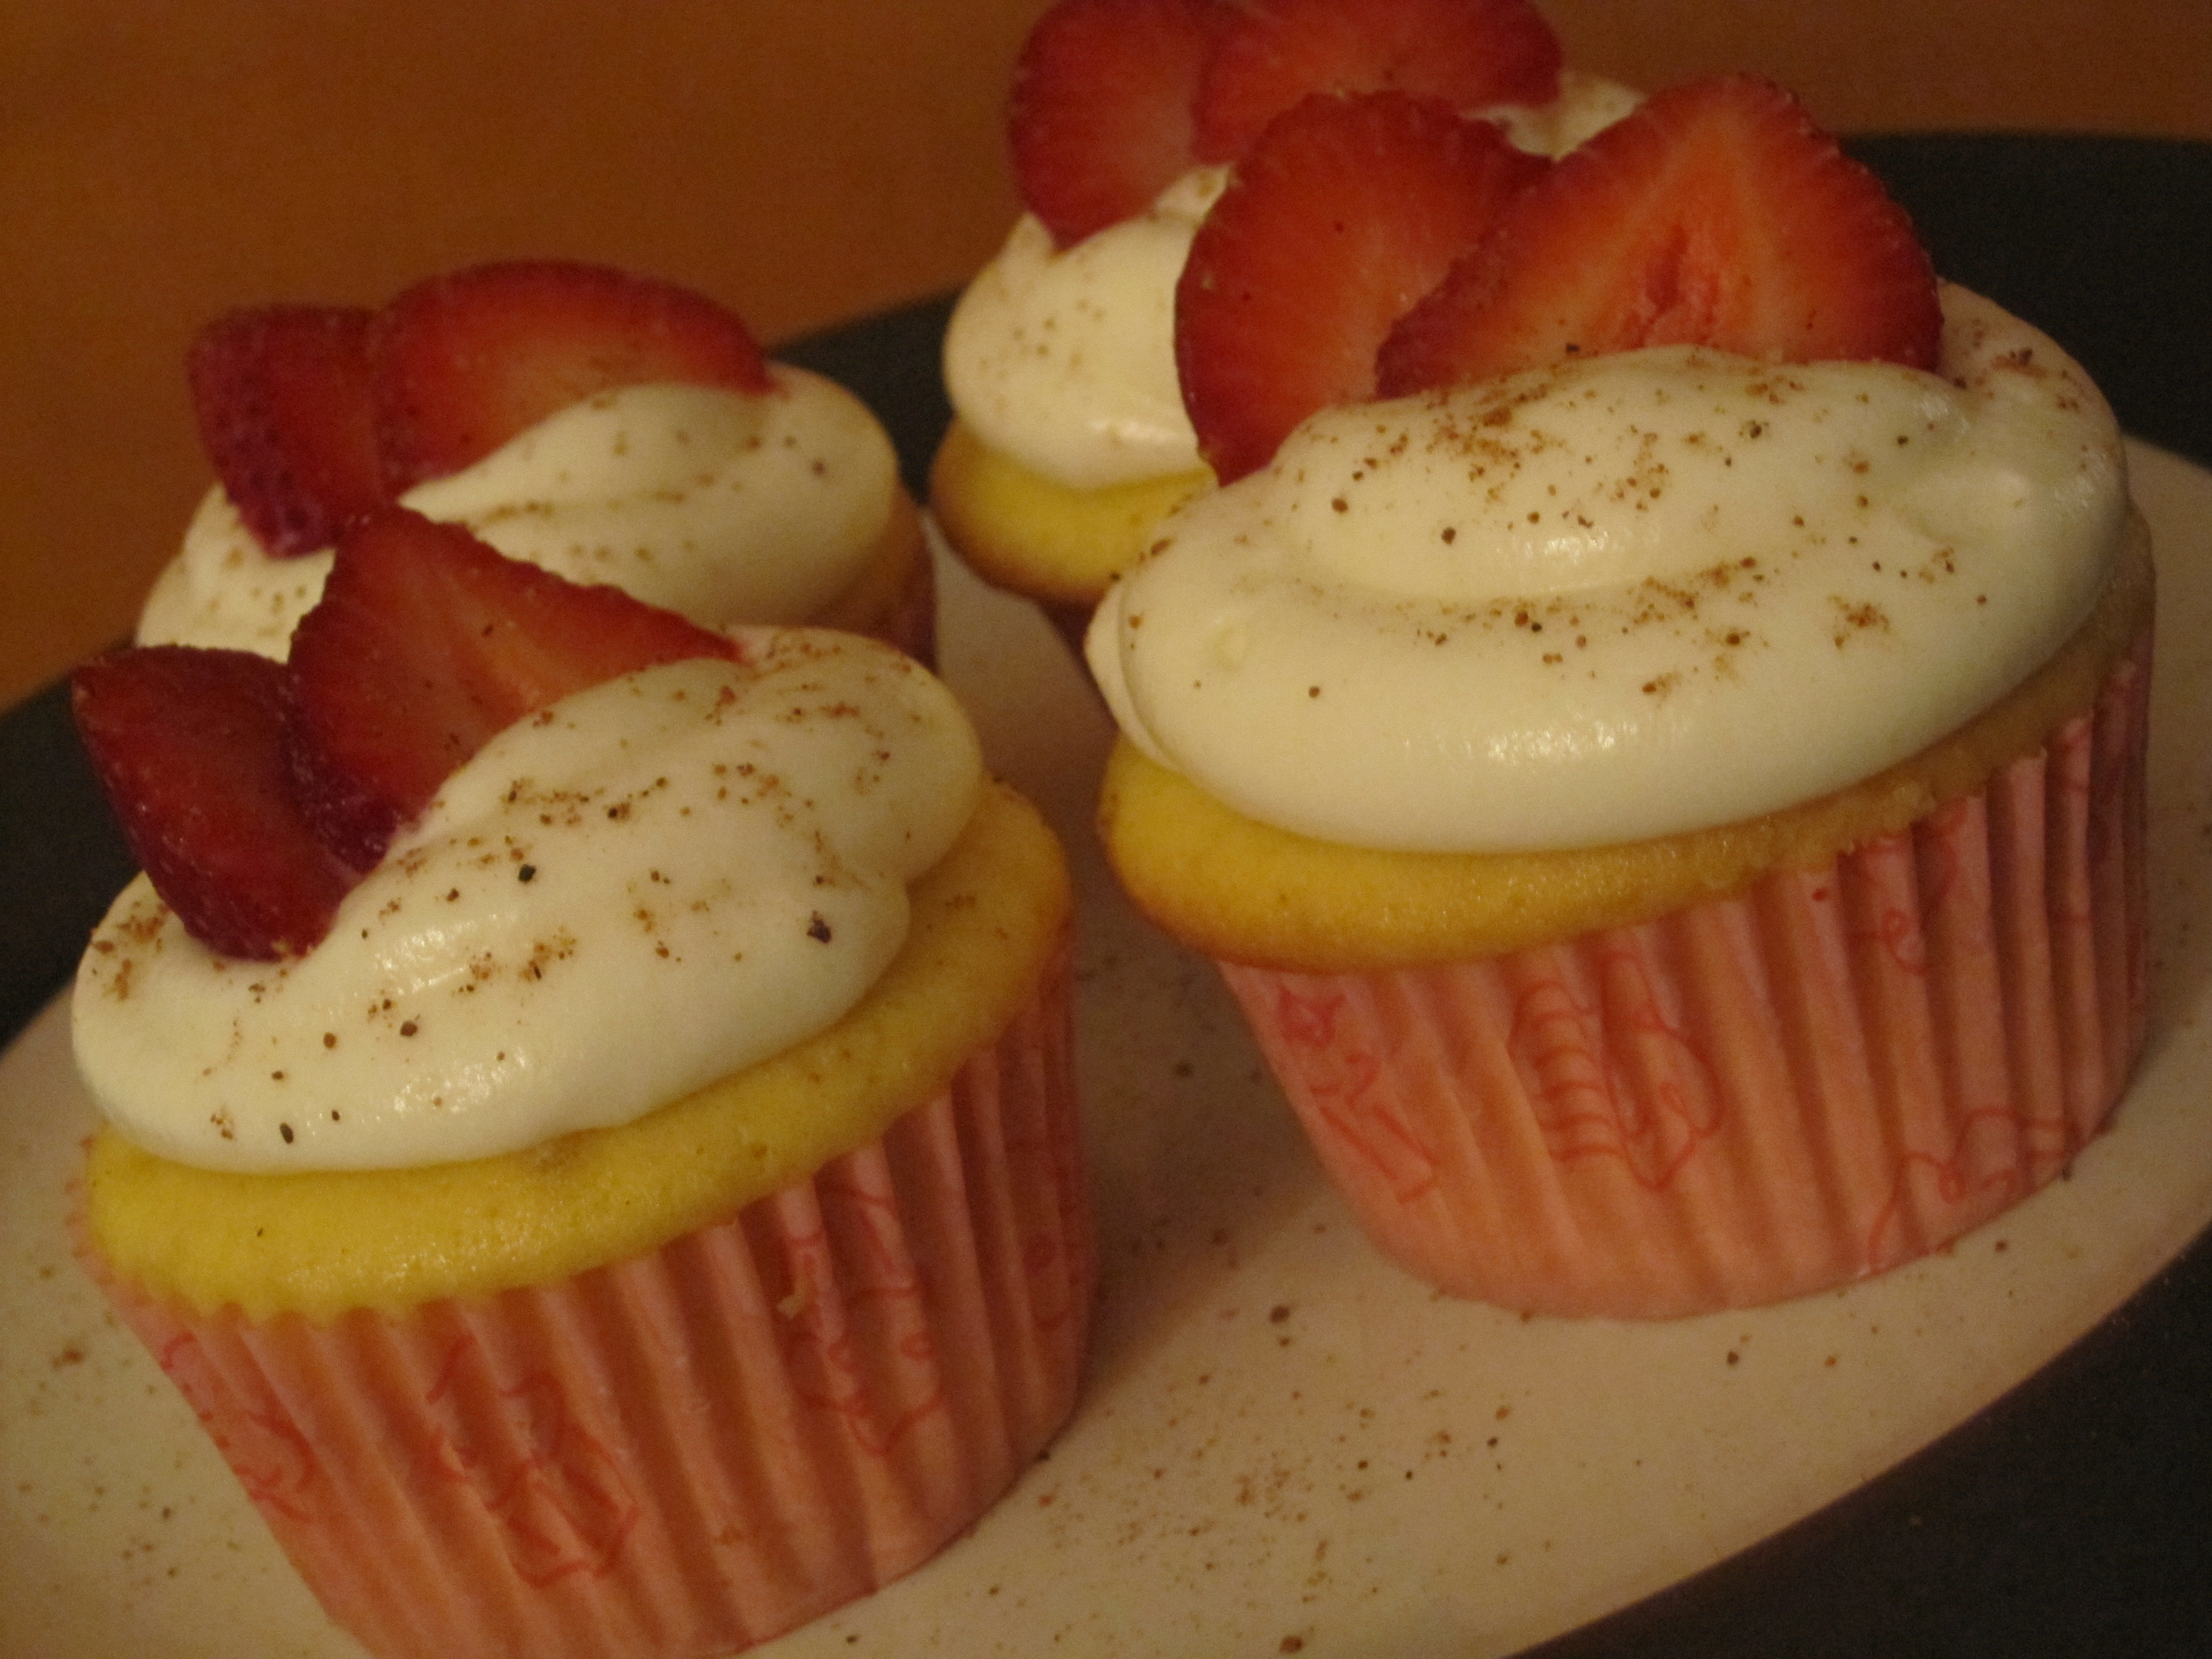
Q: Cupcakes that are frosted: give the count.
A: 4